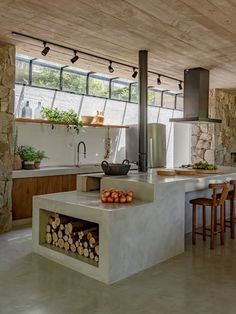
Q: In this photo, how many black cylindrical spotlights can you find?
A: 6